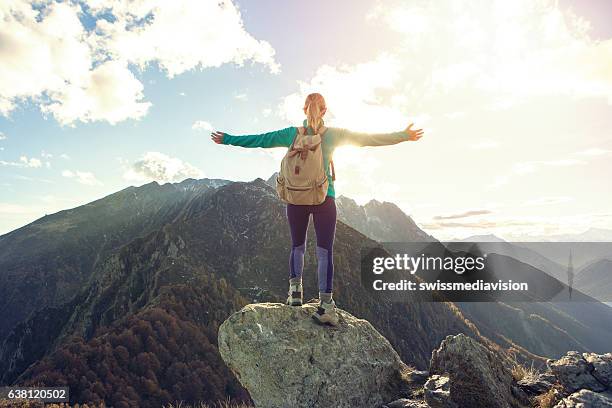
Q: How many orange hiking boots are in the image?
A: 0